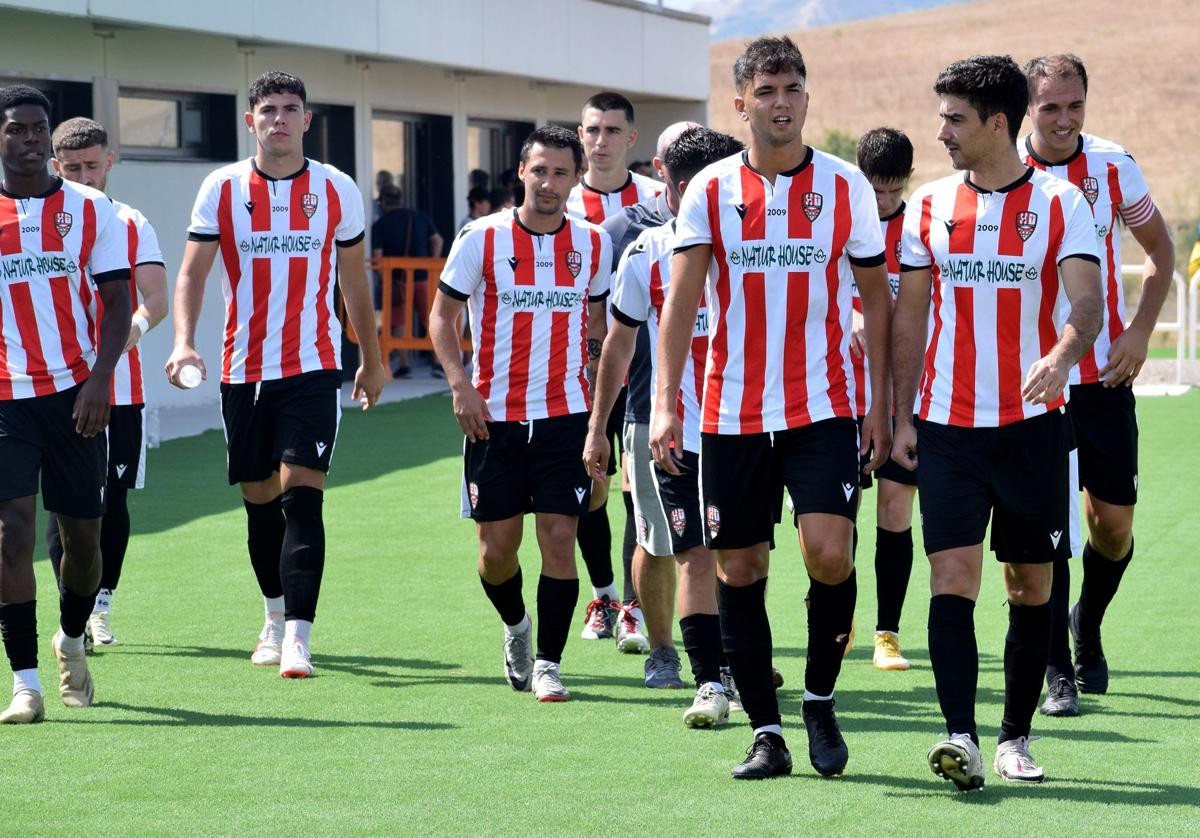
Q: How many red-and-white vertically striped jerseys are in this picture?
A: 10